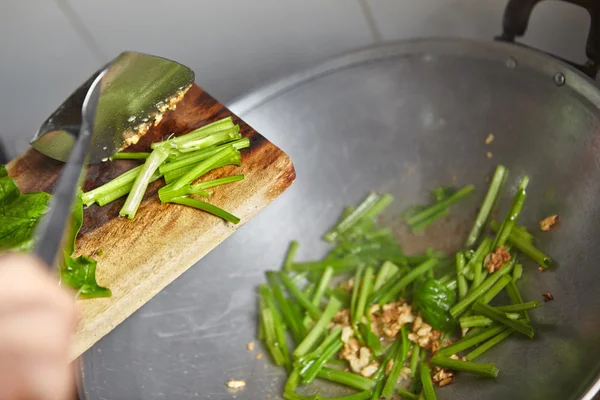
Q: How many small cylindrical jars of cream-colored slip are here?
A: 0